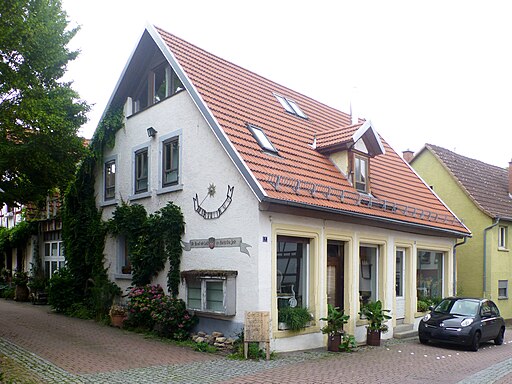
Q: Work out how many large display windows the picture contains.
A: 3